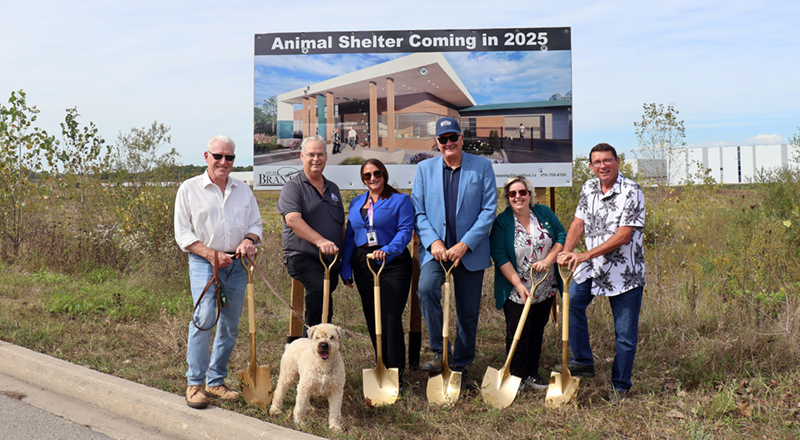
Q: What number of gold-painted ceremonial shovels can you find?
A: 6